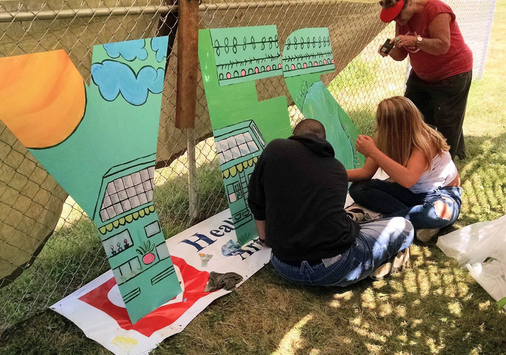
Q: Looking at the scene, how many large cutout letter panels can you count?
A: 3